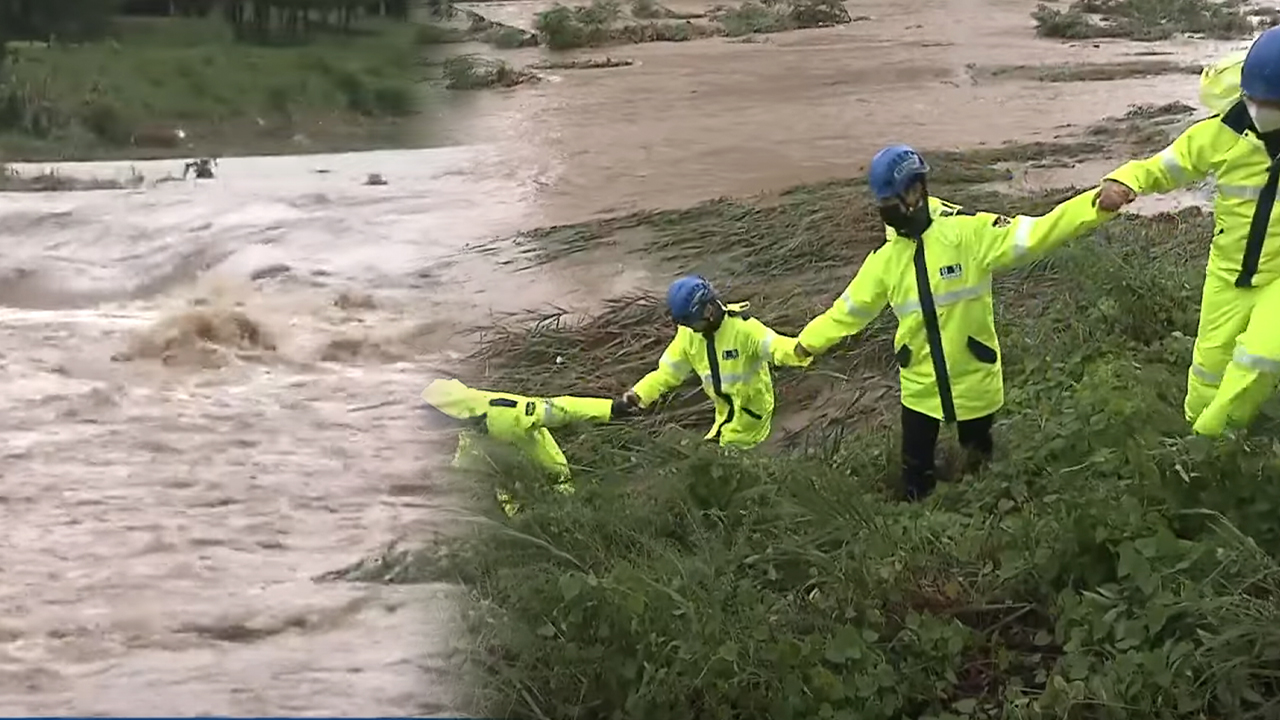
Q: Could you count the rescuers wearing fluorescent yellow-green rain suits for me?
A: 4